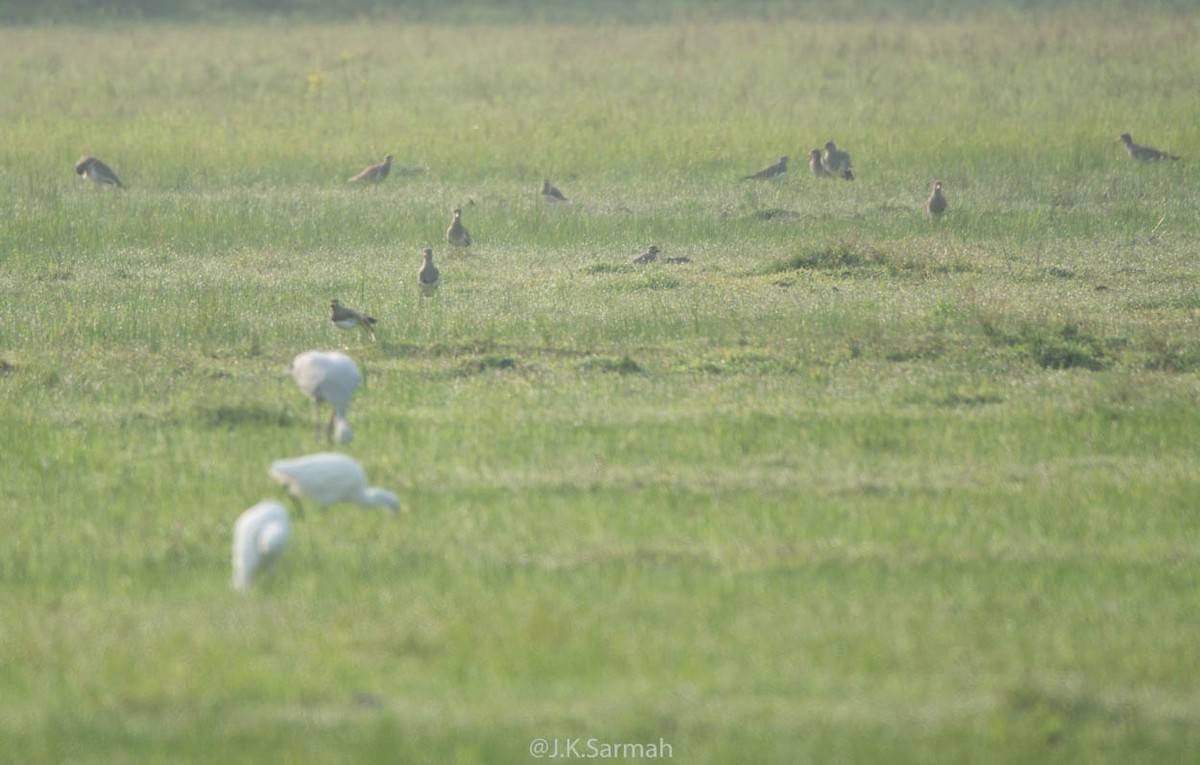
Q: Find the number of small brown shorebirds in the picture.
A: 12